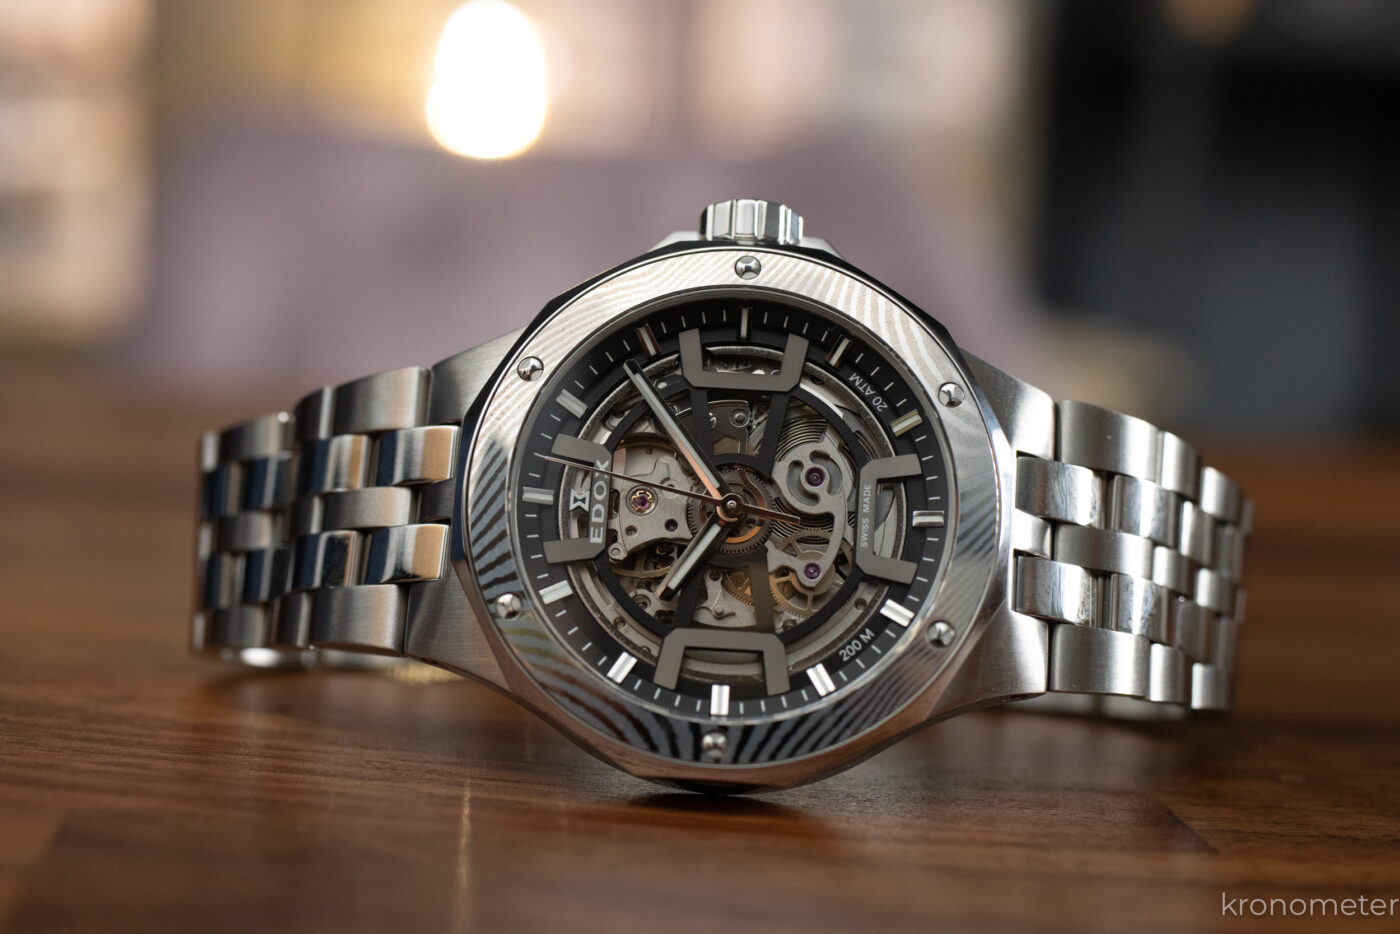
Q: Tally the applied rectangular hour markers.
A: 12